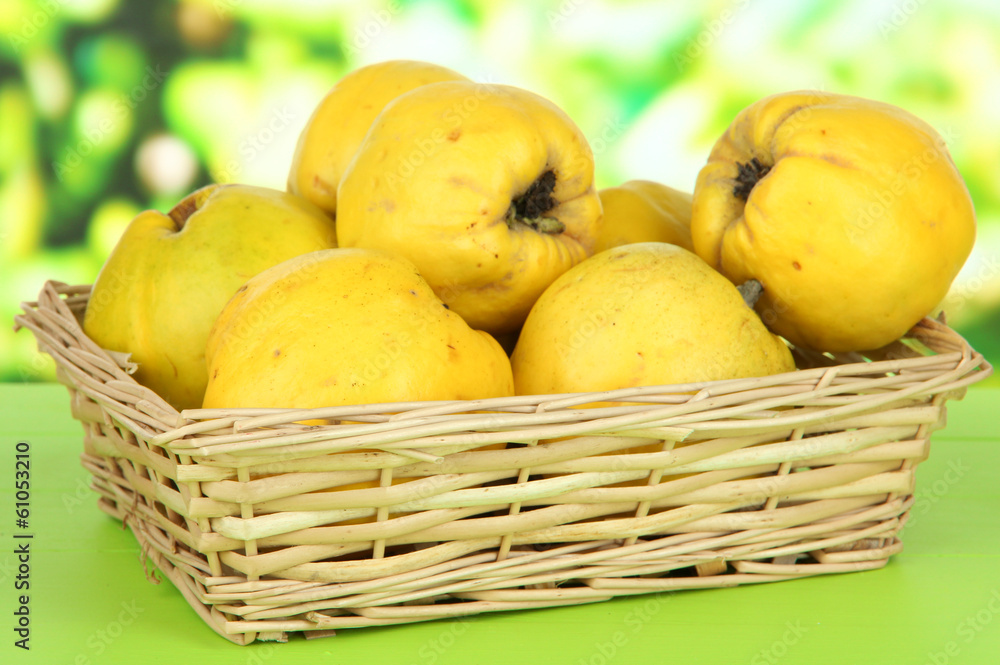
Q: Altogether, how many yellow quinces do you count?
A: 7